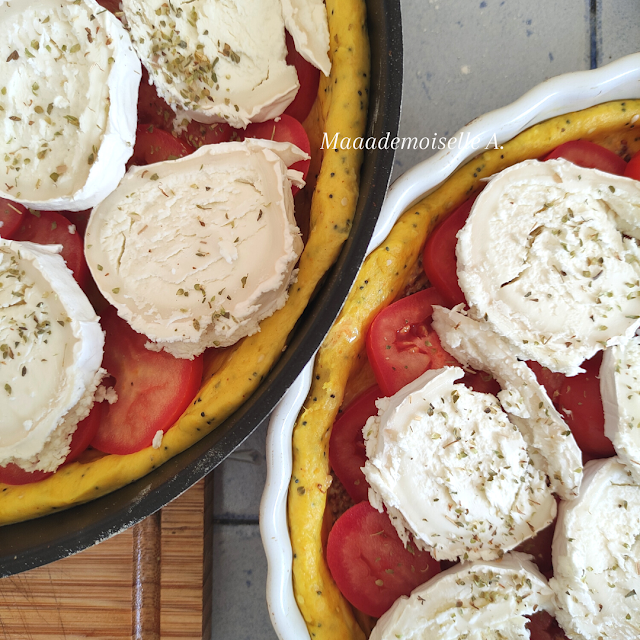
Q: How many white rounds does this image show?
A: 9